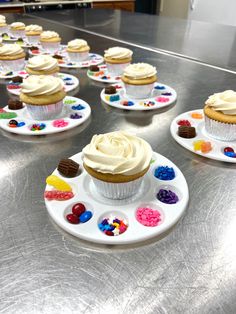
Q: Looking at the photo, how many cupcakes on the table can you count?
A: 12